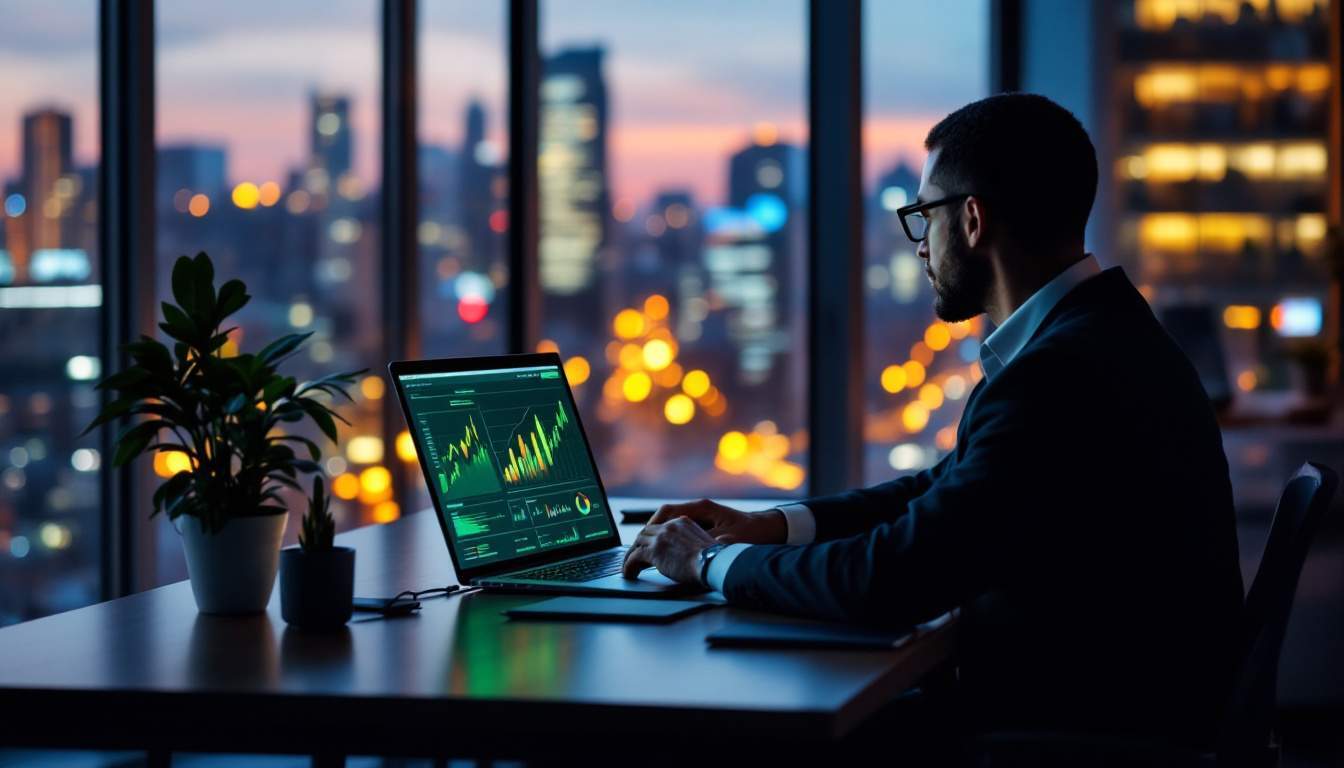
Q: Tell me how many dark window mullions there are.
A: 5